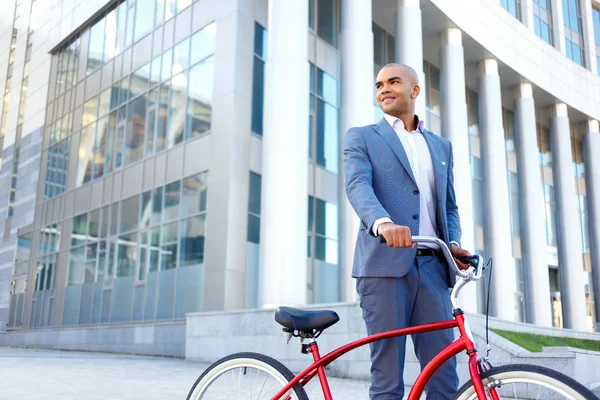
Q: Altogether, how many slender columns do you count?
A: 8